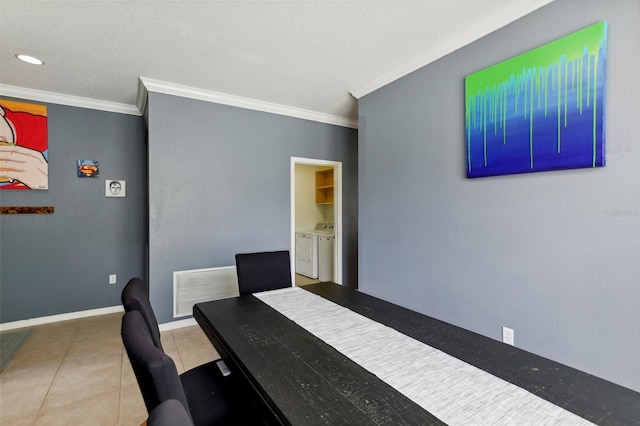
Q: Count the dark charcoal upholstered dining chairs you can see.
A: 4